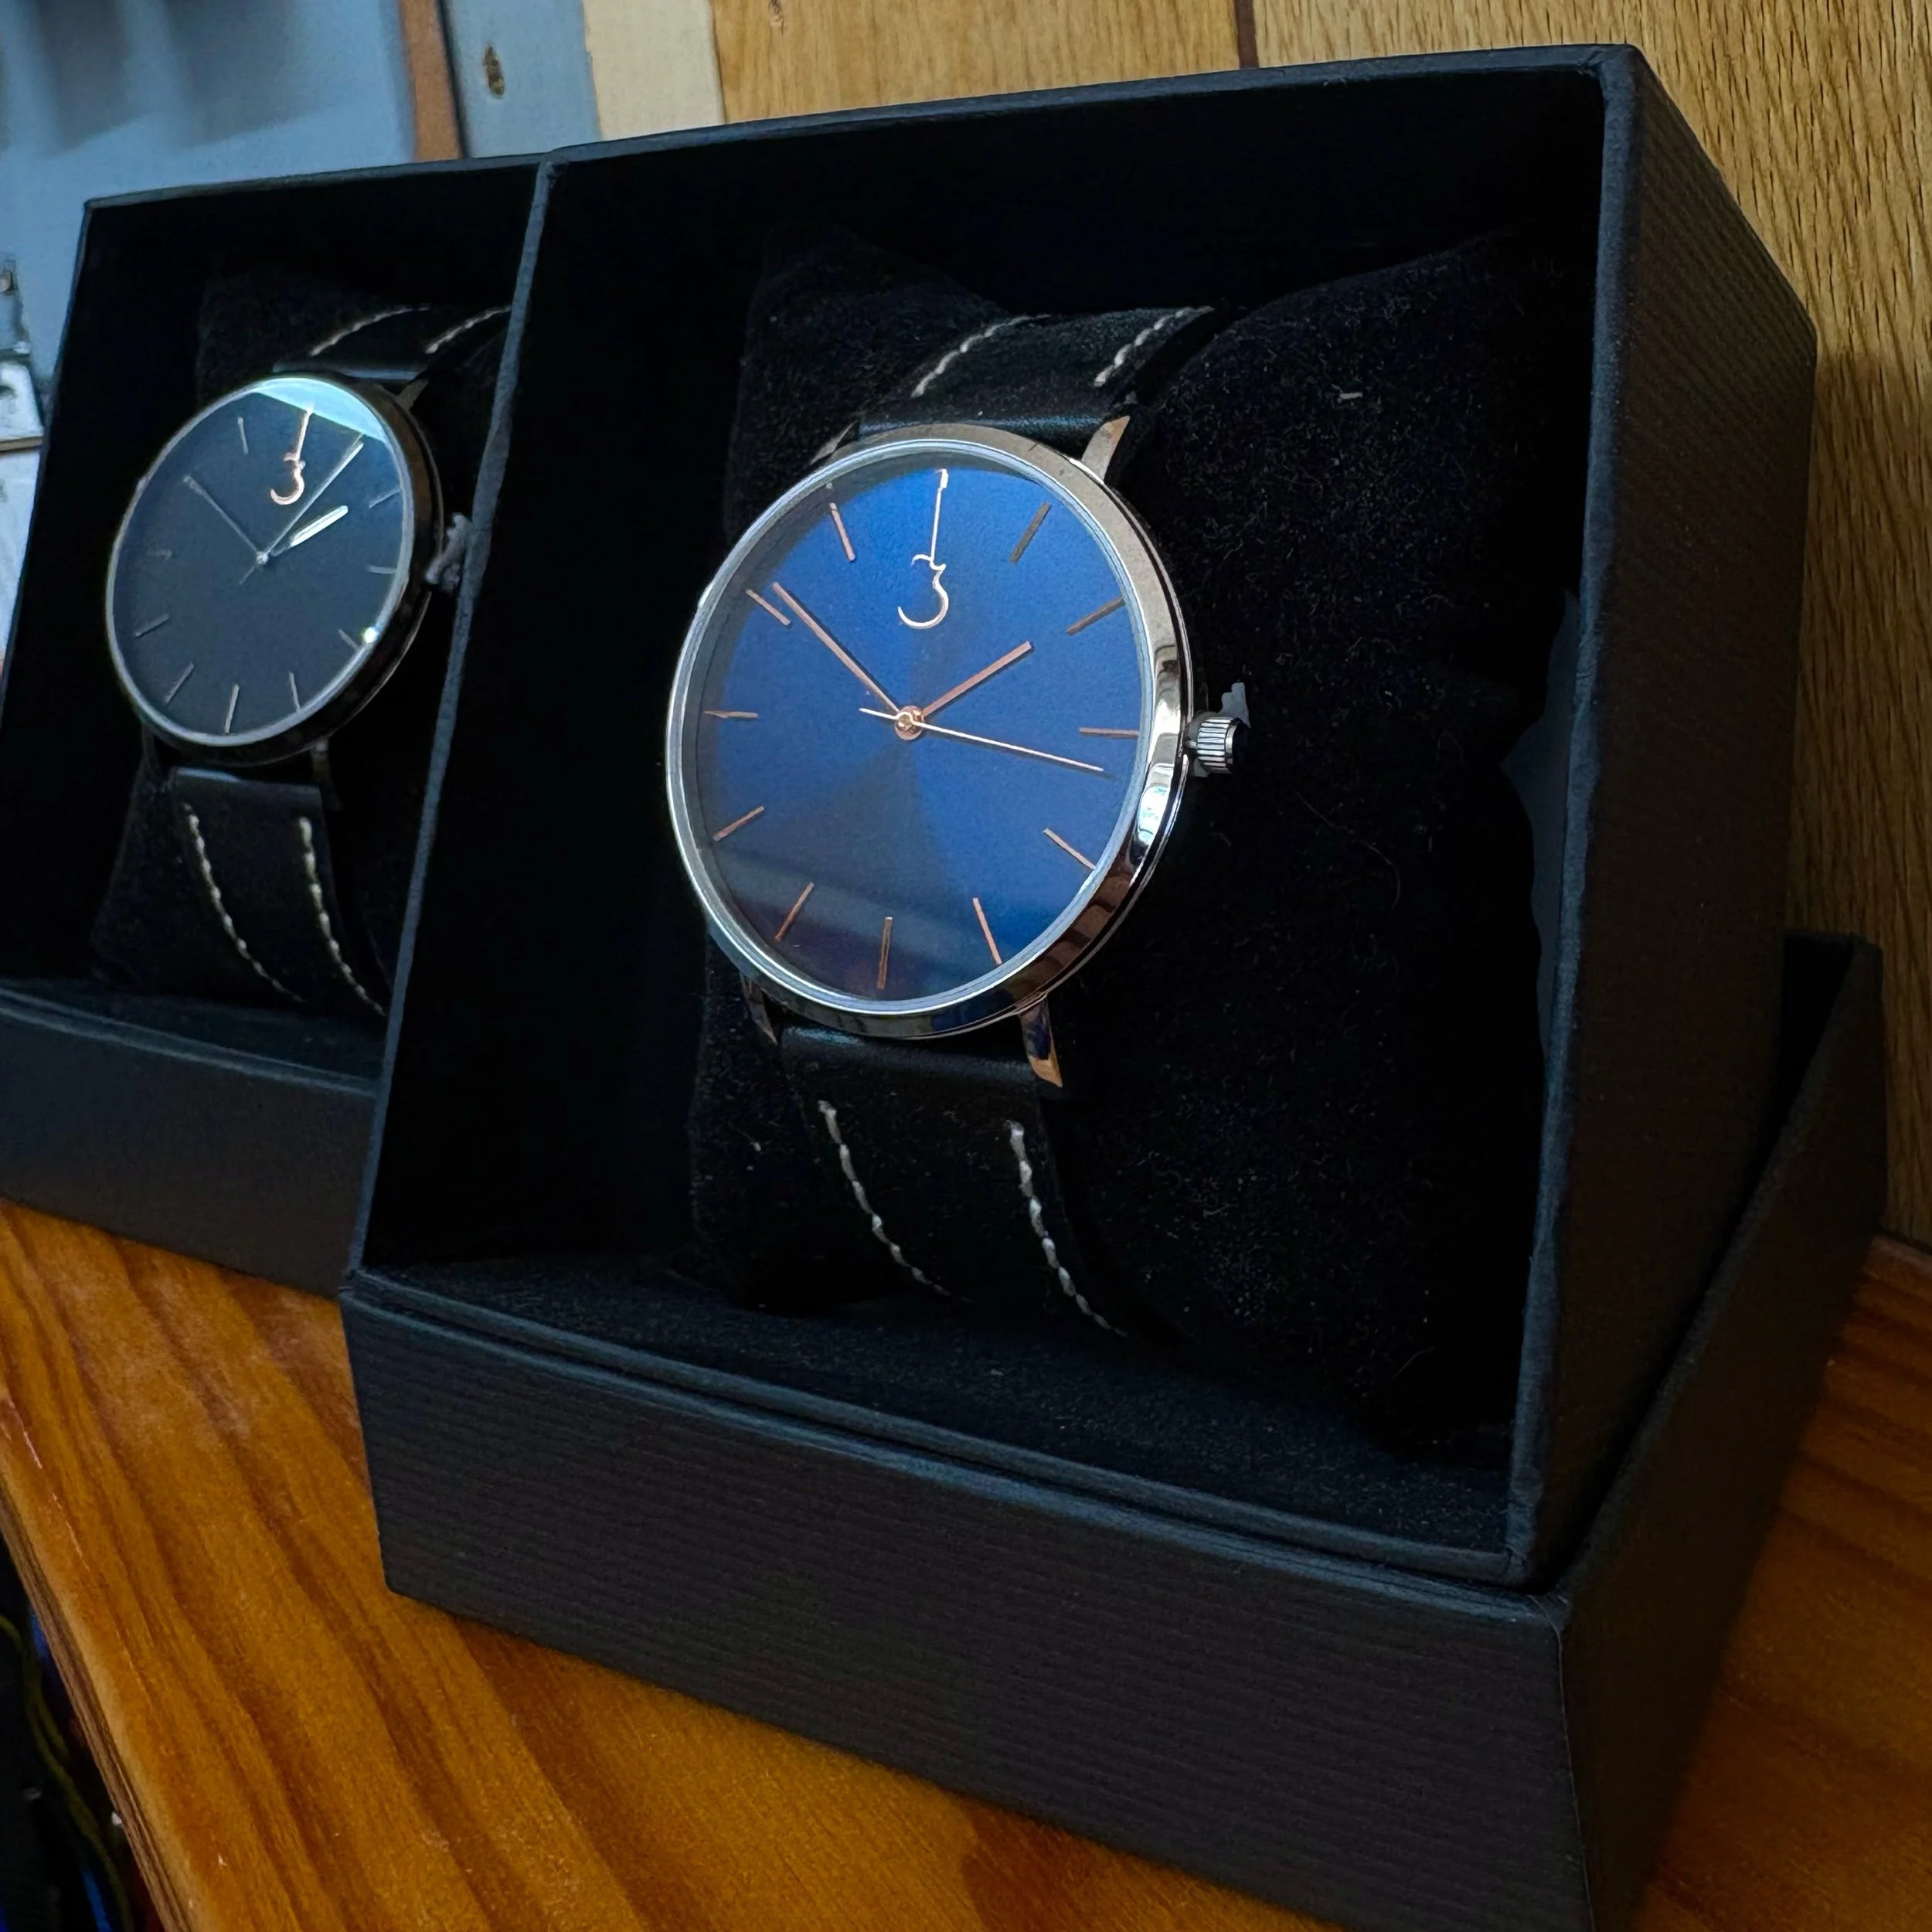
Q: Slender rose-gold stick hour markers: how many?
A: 11